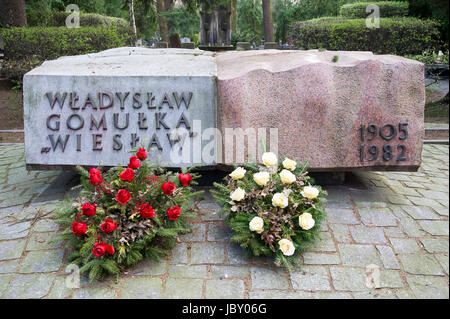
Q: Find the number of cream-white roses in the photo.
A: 11